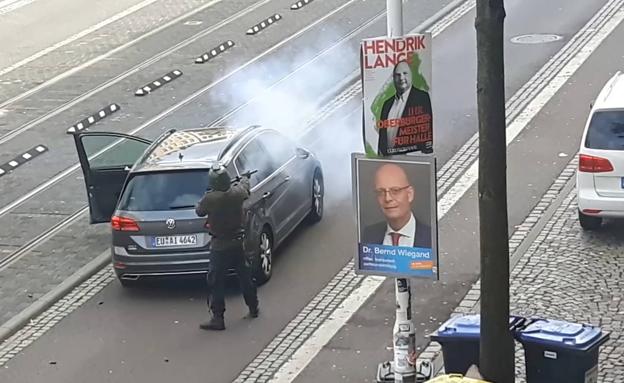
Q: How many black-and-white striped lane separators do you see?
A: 6